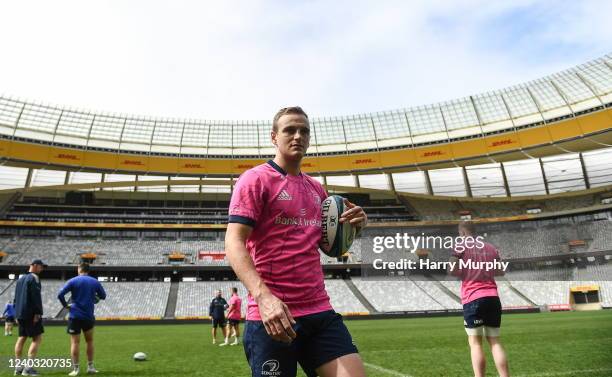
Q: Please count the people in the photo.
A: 7